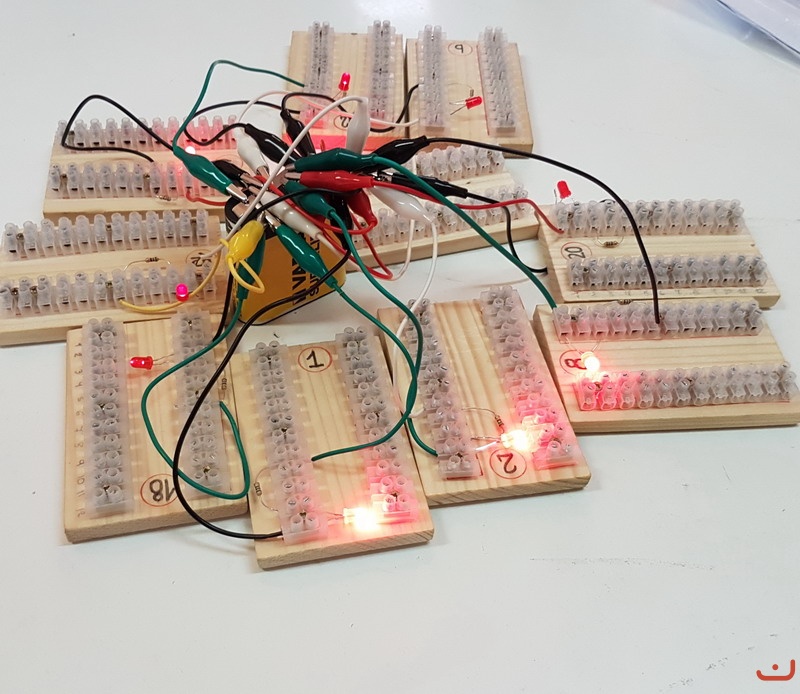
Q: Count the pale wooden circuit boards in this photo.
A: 10